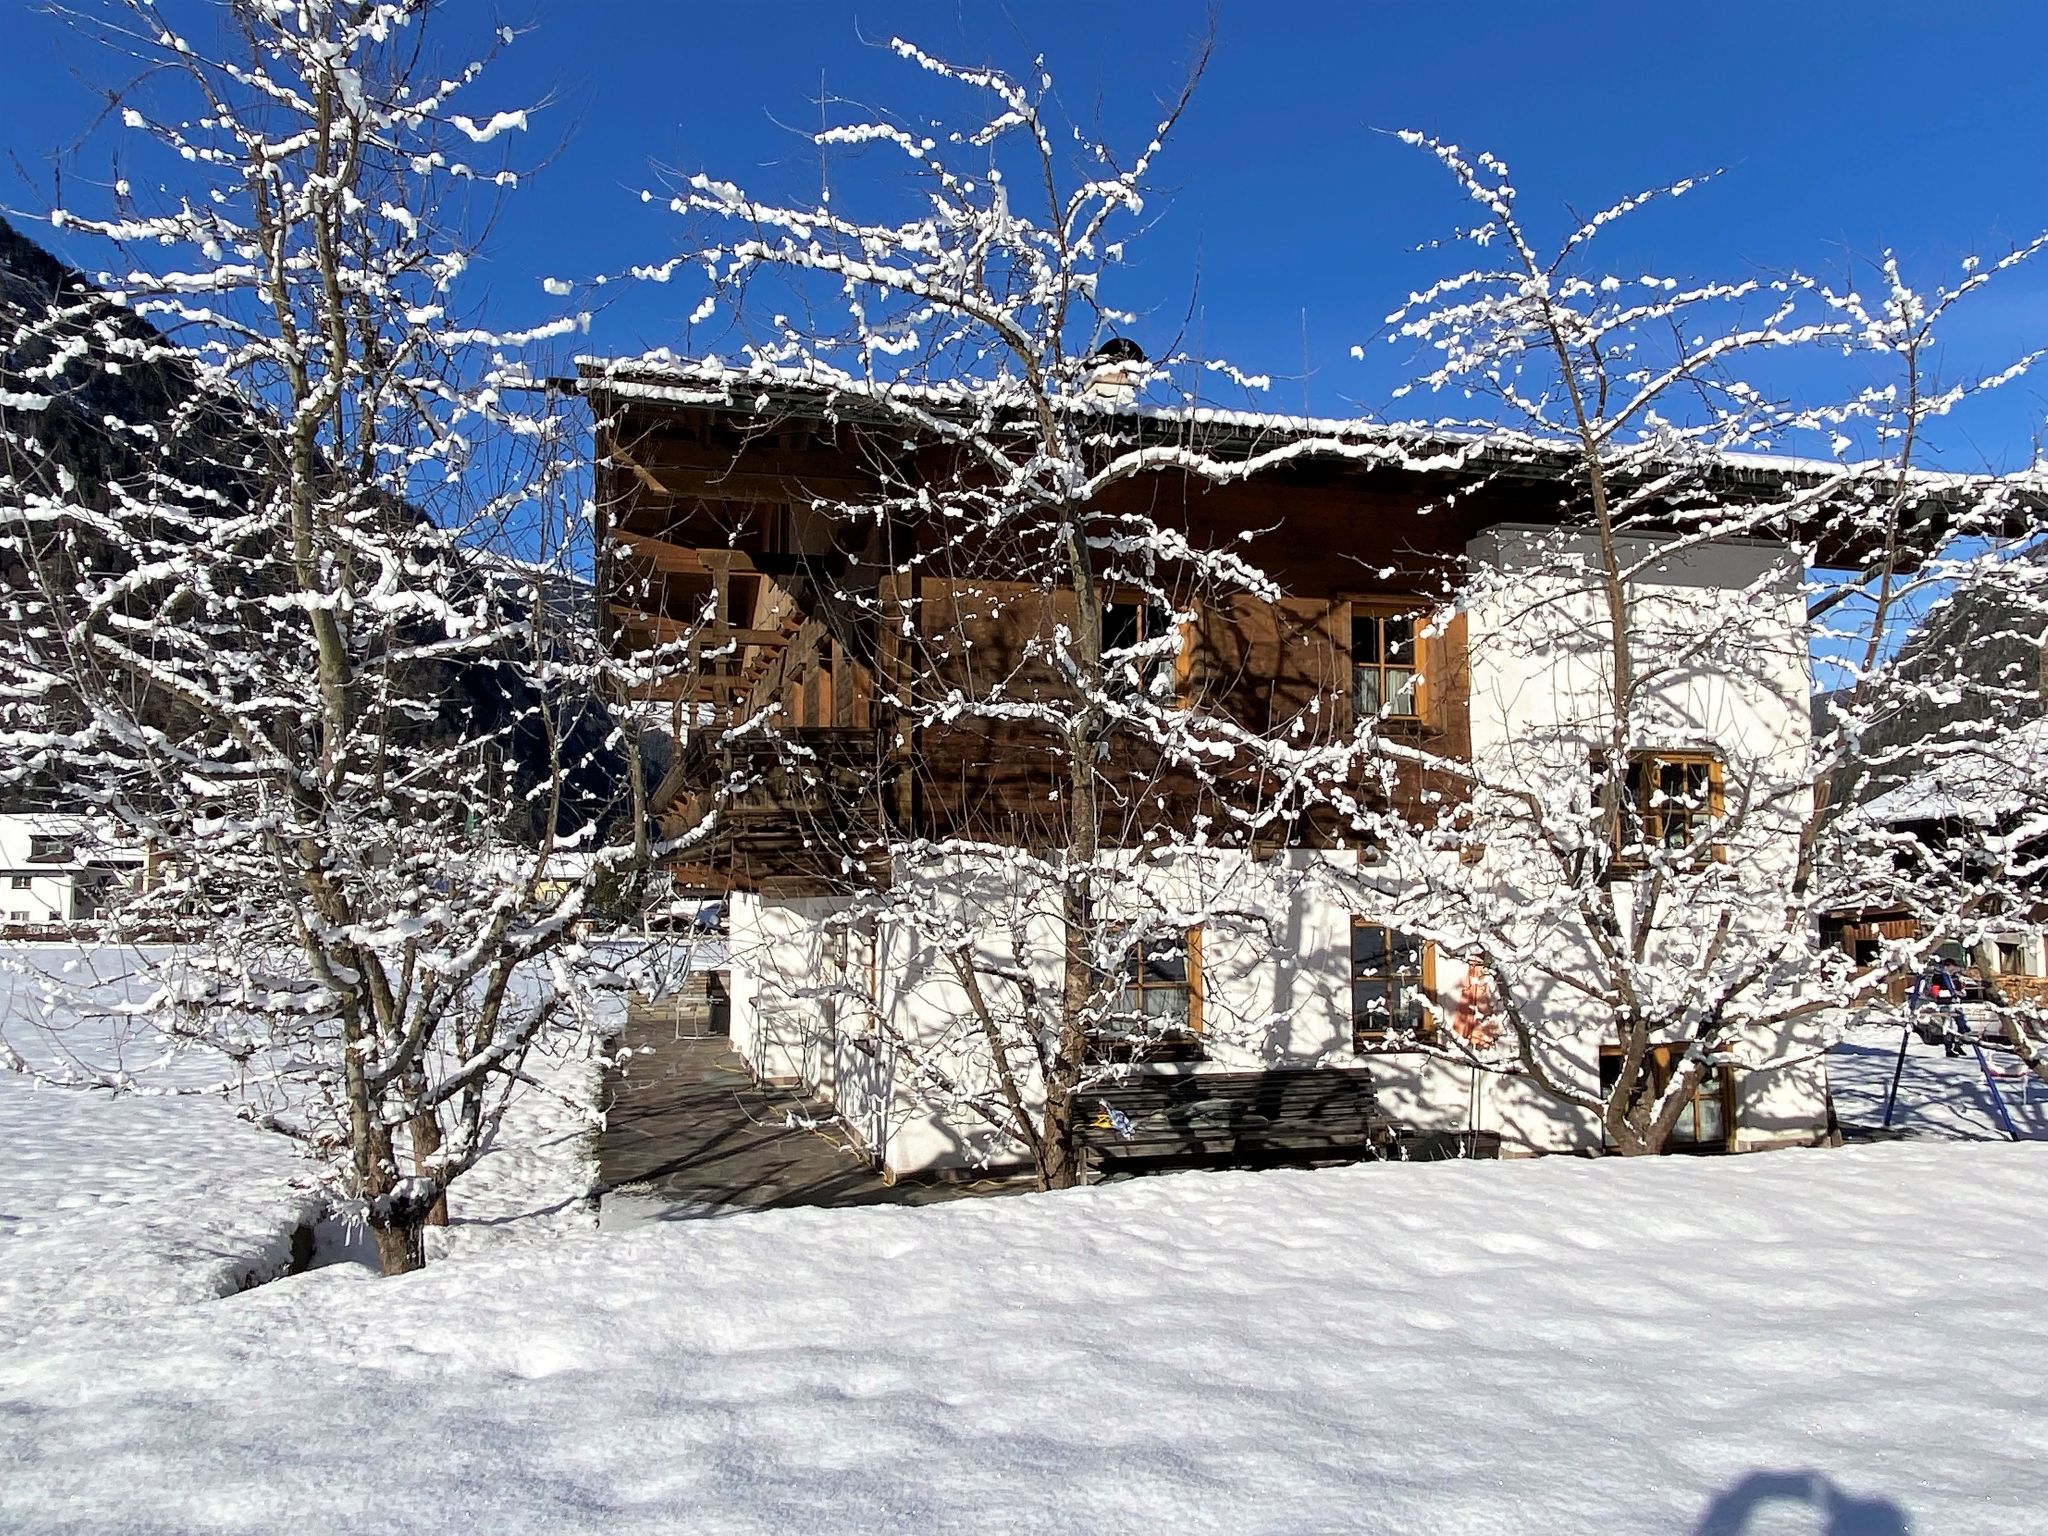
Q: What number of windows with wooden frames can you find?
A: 6